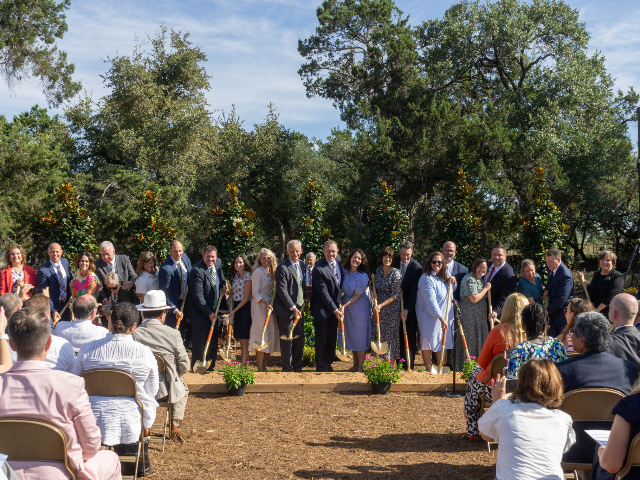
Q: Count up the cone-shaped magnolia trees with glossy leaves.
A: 7